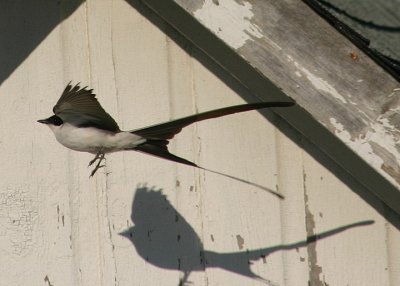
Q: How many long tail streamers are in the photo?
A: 2